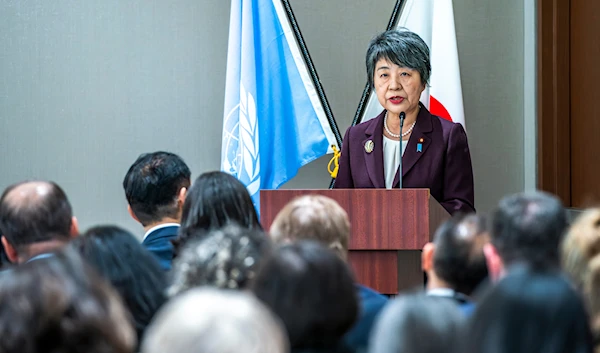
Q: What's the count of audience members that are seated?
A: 14